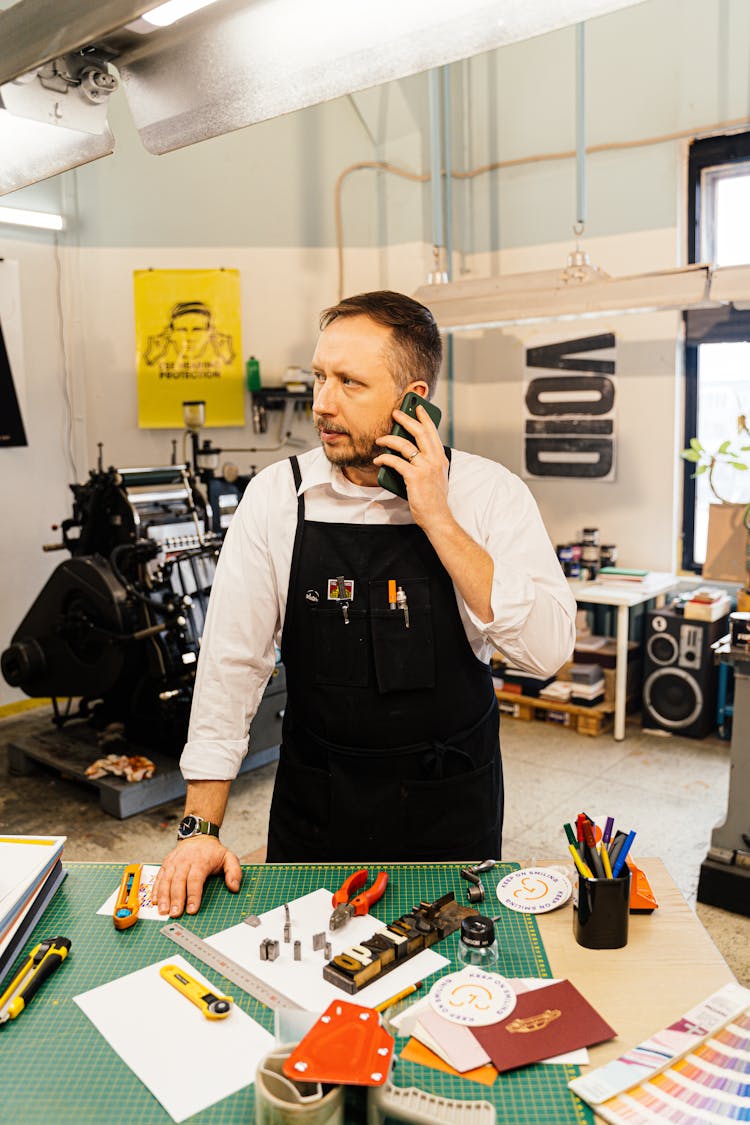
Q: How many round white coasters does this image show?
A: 2